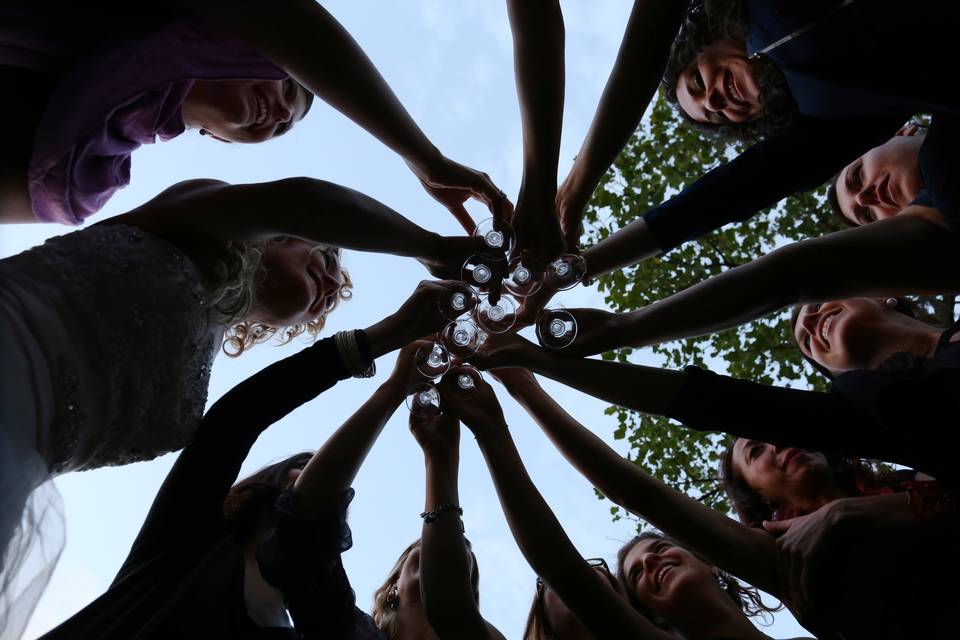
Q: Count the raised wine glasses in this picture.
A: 11